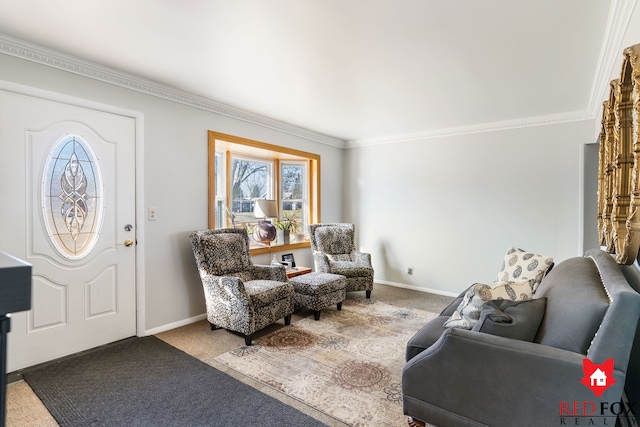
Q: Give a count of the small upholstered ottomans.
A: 1